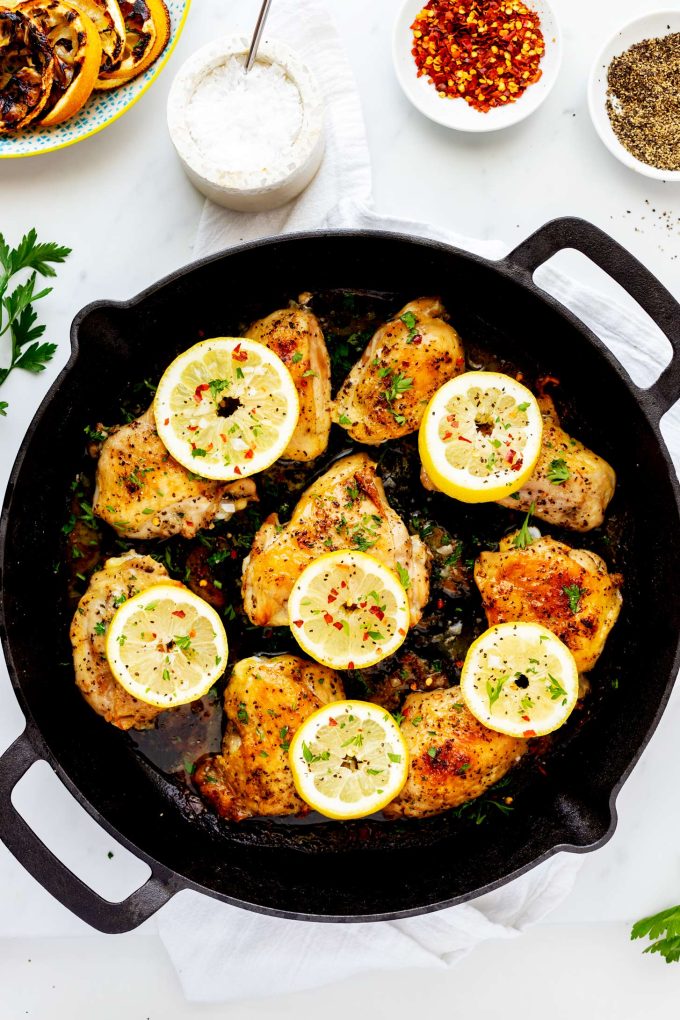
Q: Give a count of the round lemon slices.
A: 6